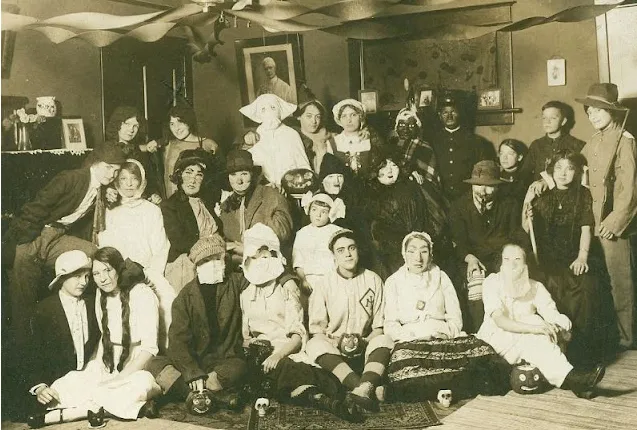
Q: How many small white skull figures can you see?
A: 2